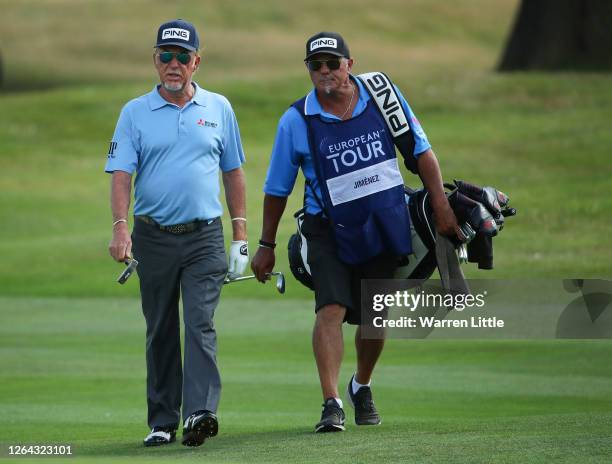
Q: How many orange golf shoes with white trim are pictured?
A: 0